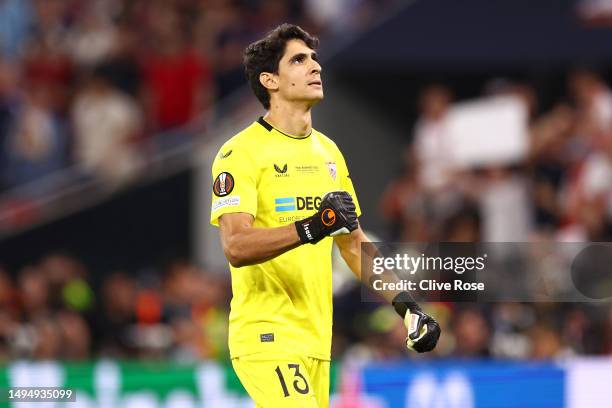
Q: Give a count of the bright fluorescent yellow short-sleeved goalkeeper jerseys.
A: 1